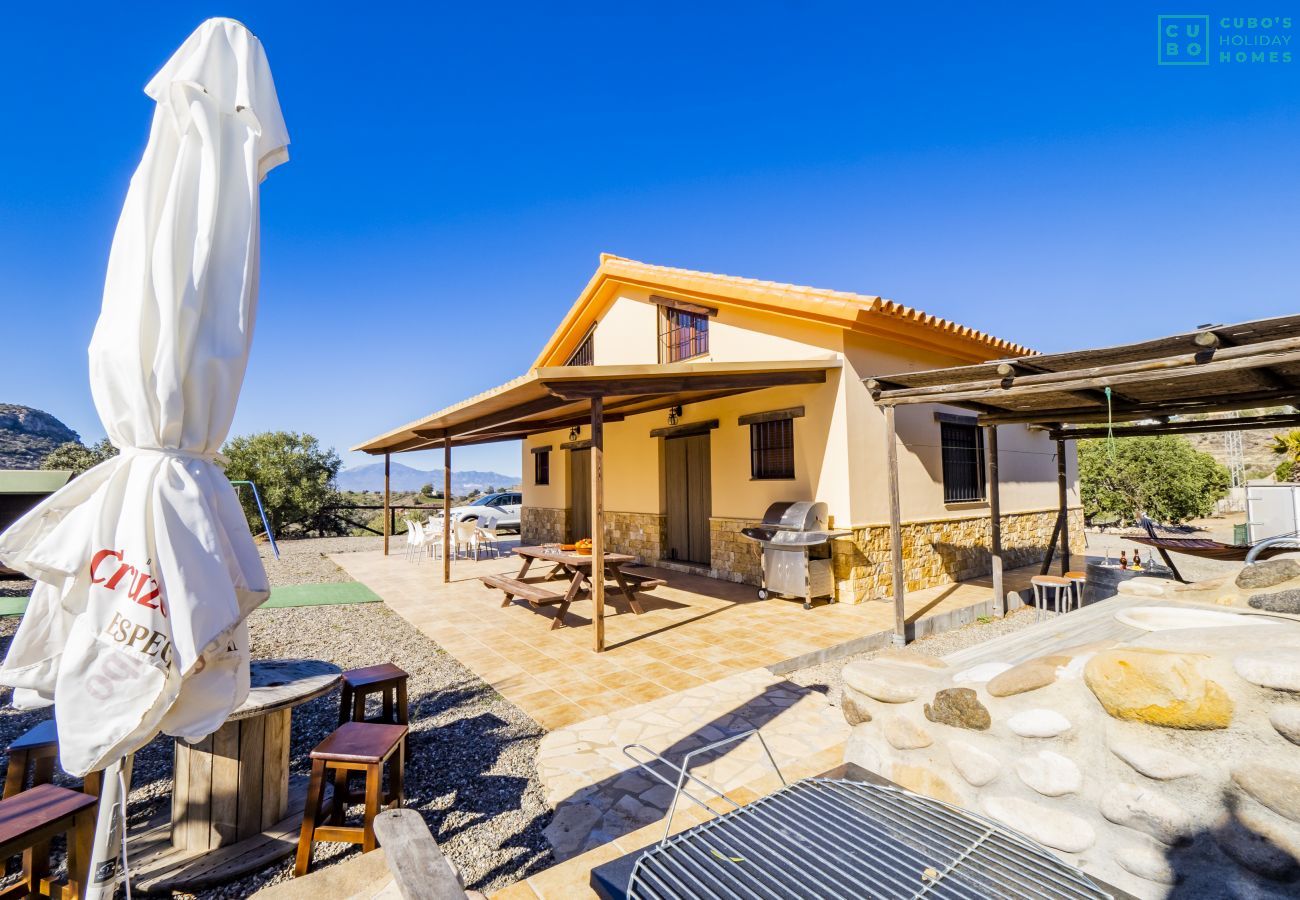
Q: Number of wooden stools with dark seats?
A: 4